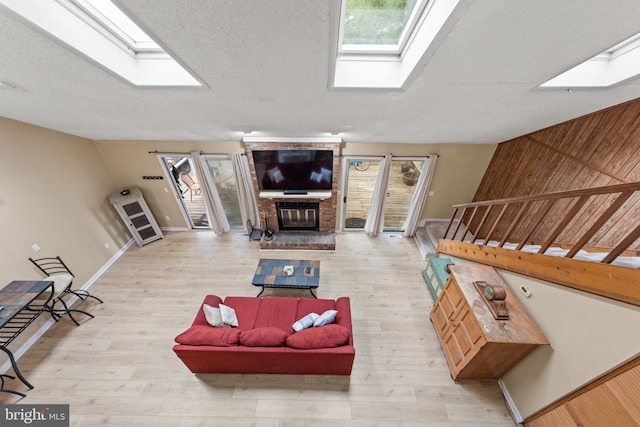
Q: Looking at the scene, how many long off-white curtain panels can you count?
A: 4